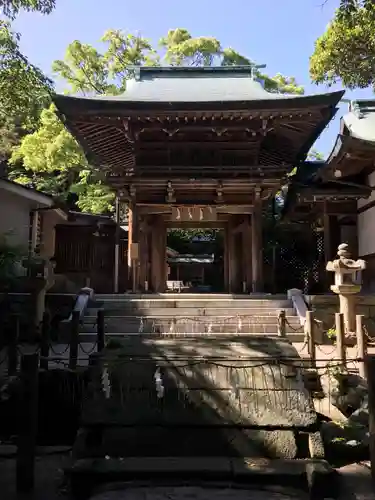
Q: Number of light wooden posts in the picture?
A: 4